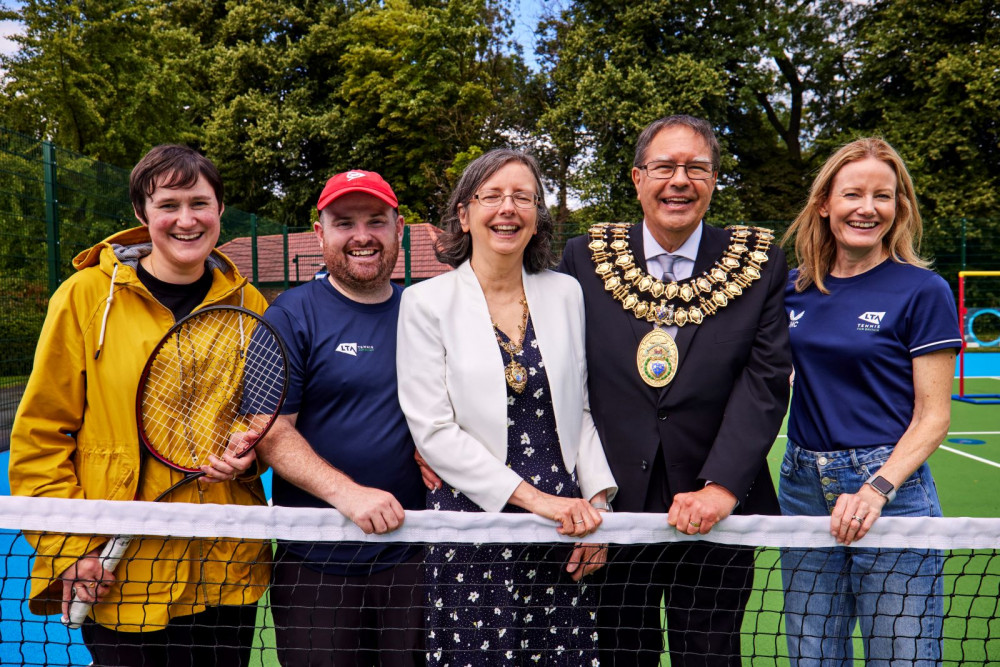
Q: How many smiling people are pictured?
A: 5